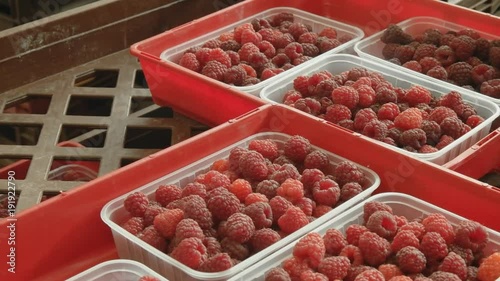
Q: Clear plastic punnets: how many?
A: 6